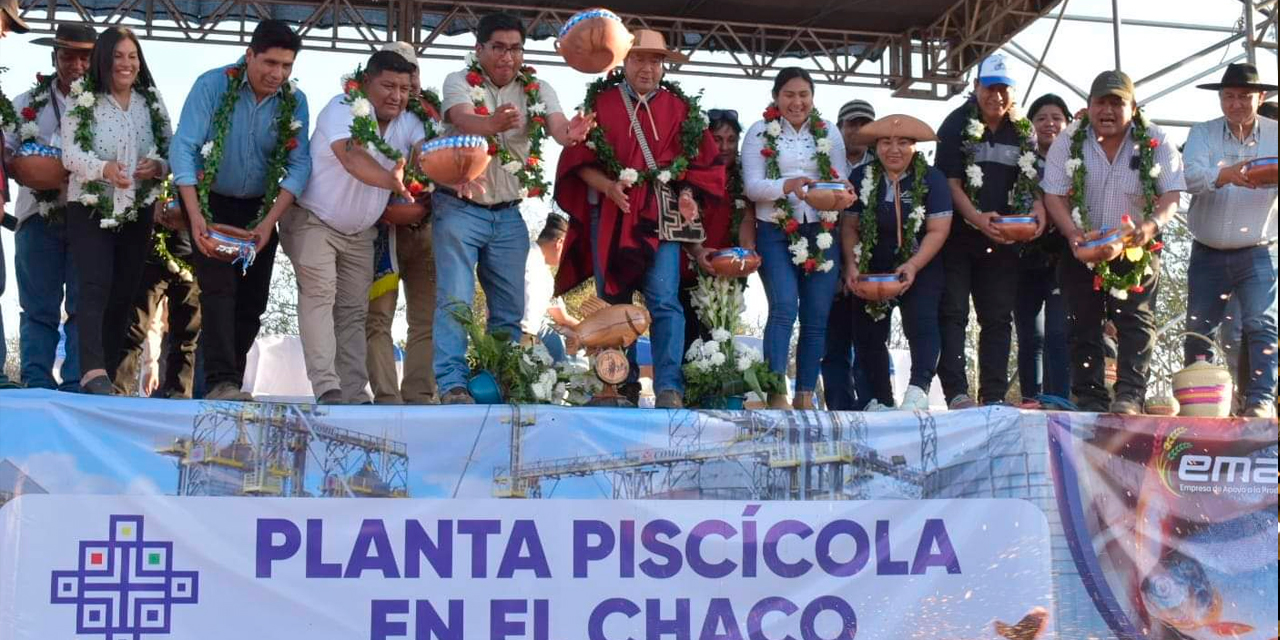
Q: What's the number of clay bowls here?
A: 12